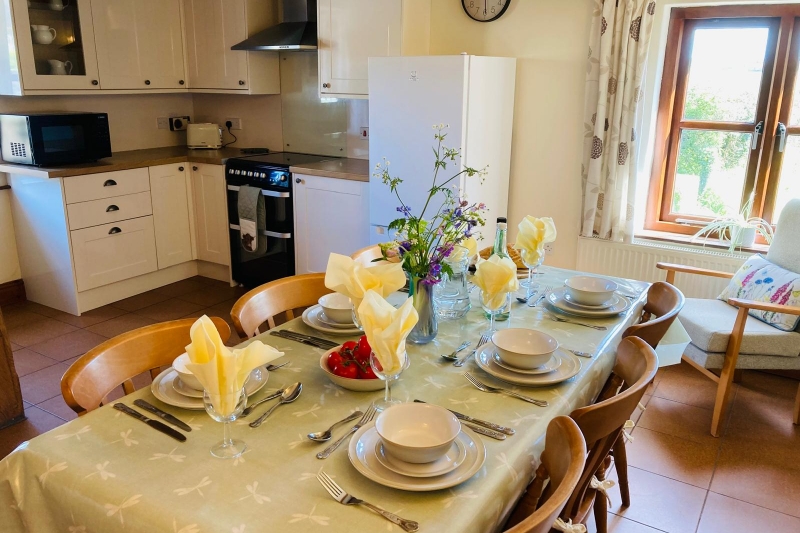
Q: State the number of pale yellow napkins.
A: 6